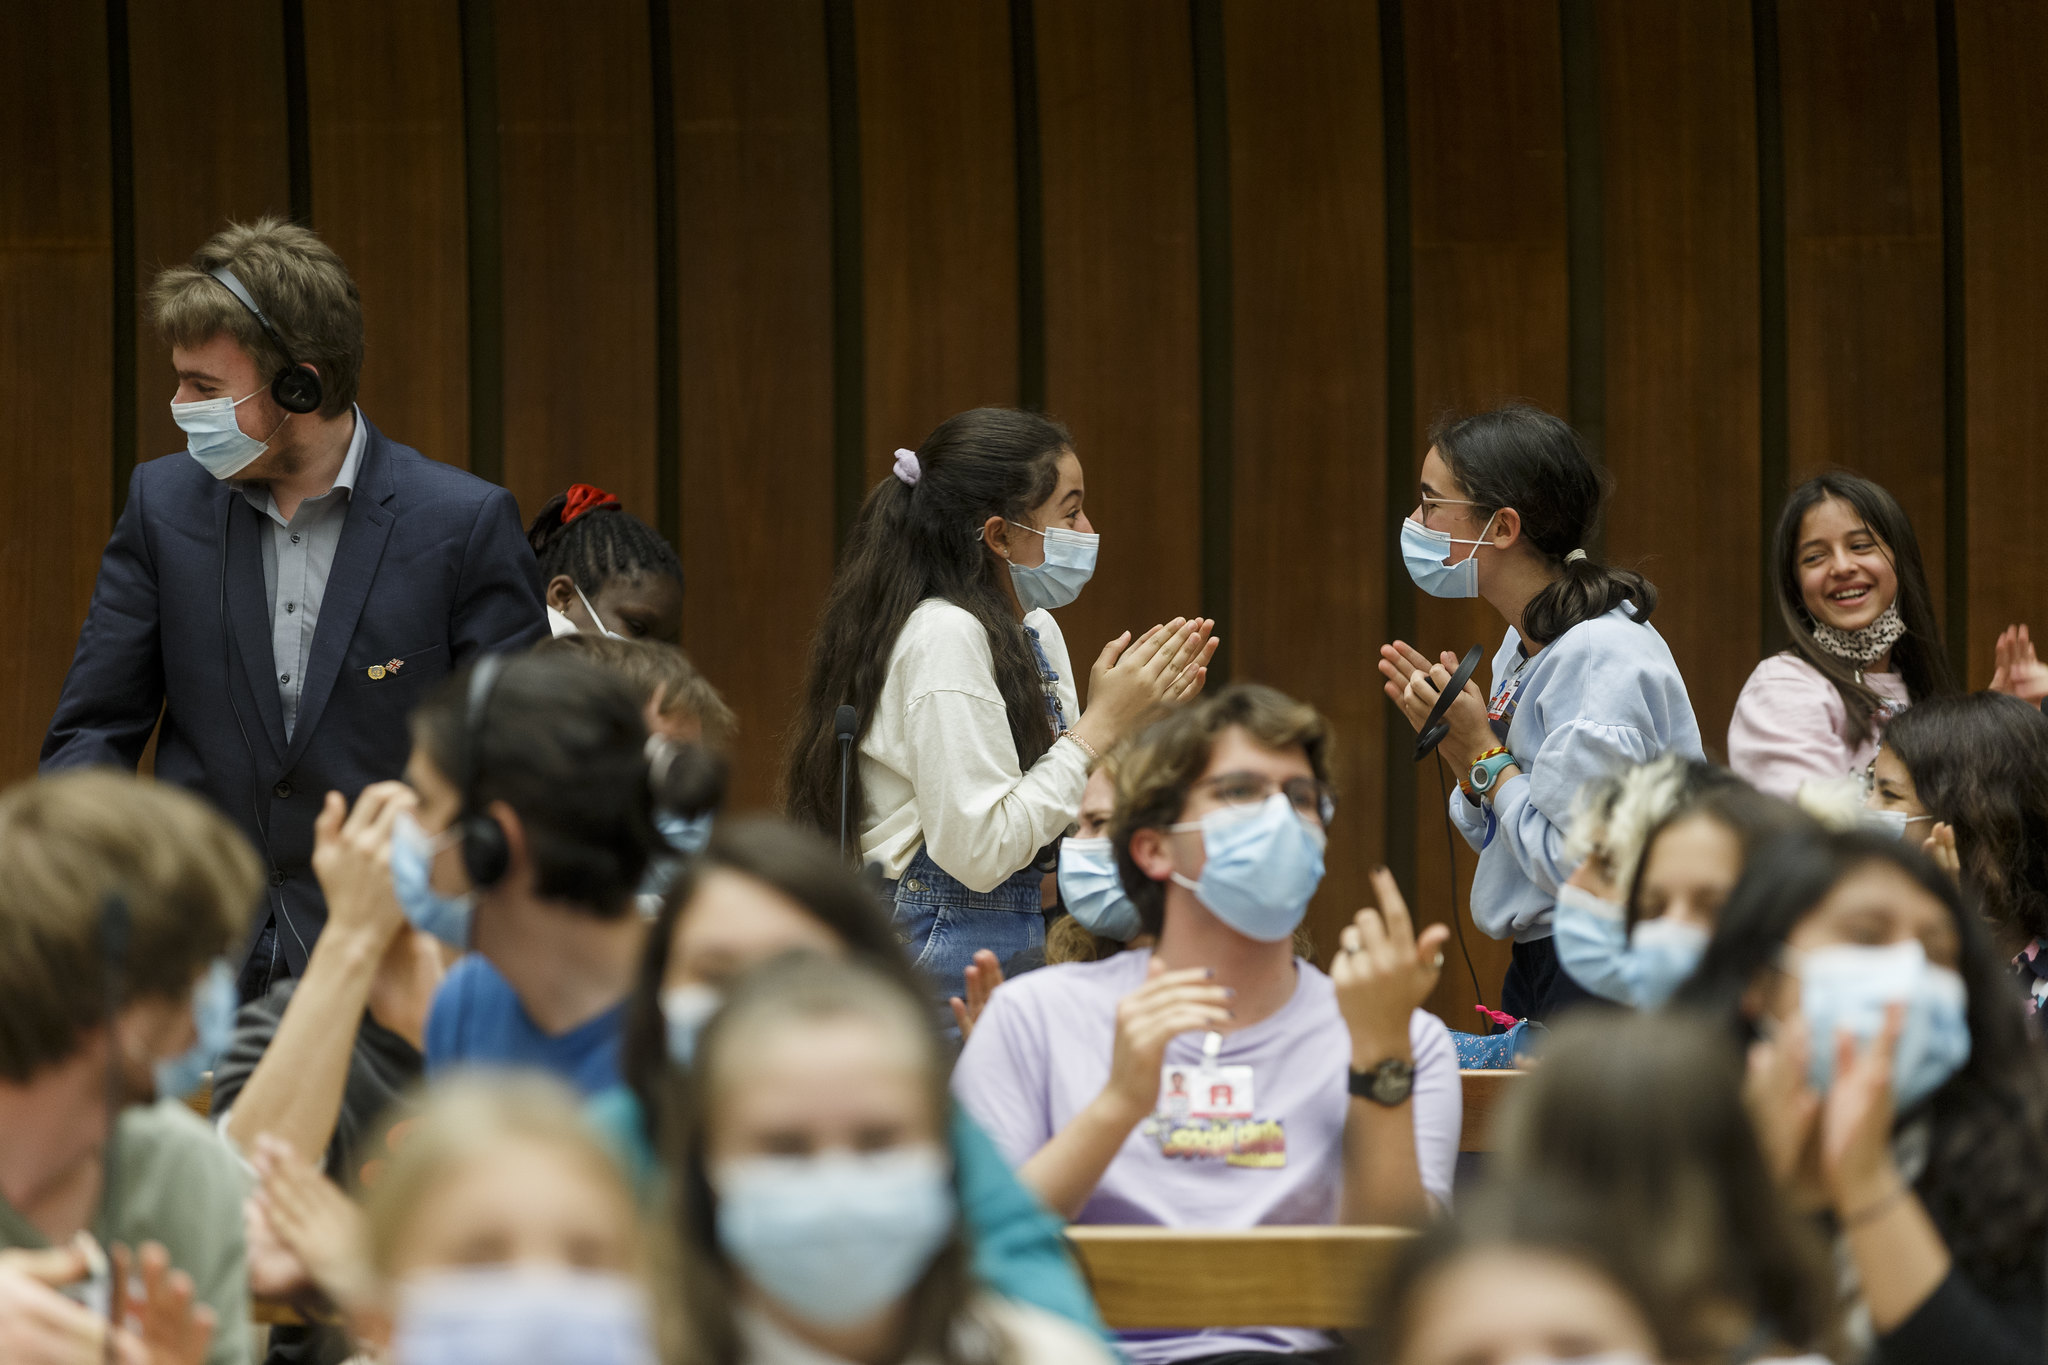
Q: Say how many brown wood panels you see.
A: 12